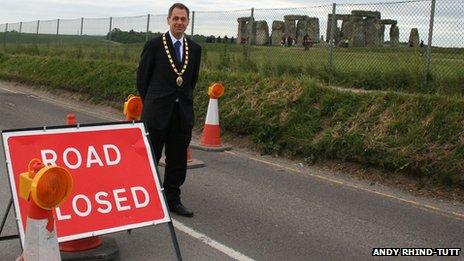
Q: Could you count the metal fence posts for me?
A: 11